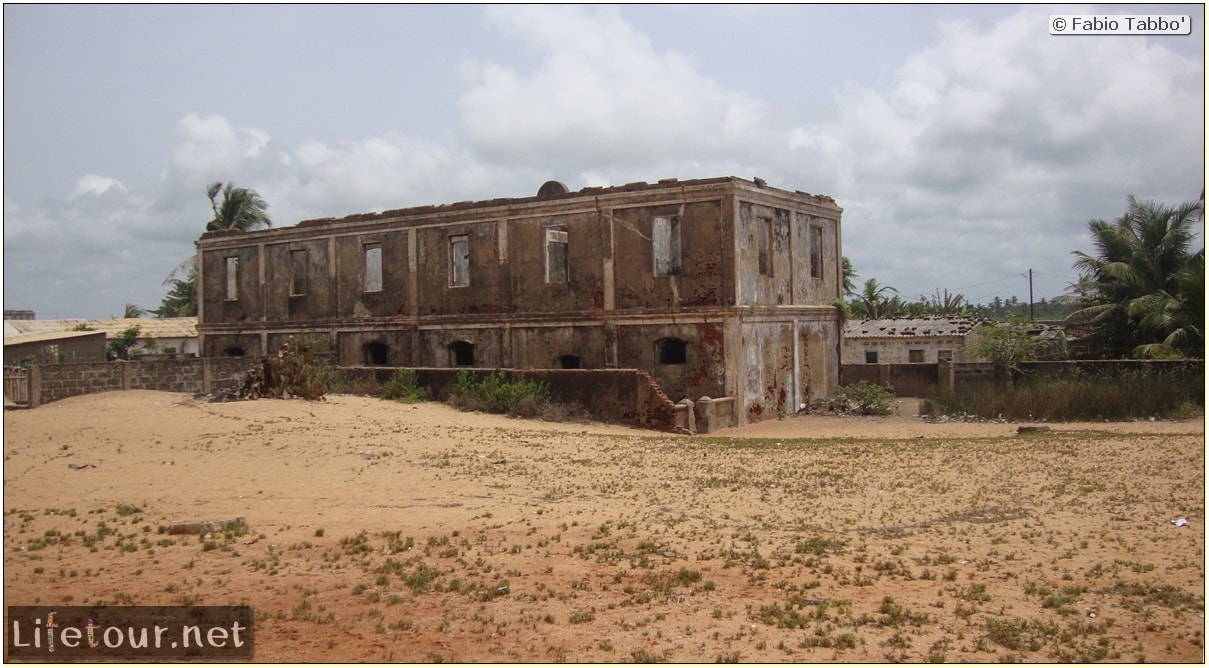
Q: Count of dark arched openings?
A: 5